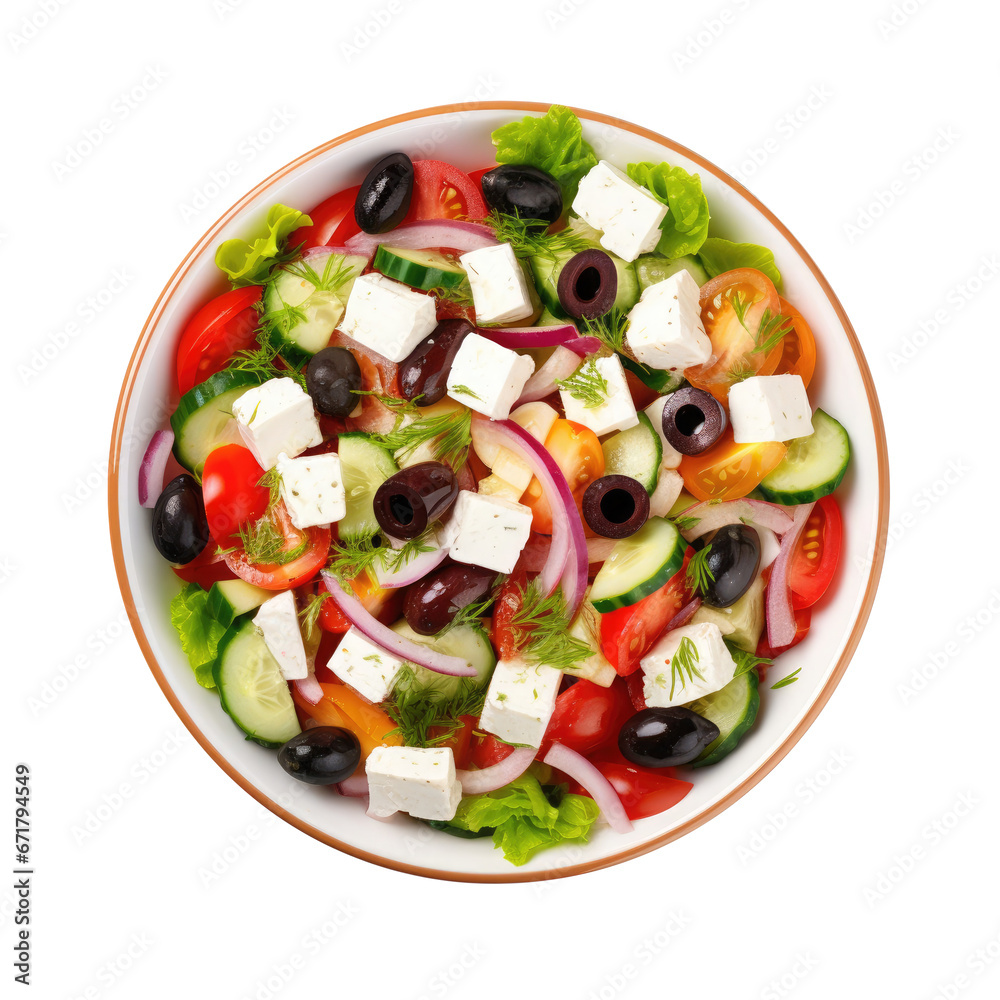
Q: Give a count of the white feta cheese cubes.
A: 15